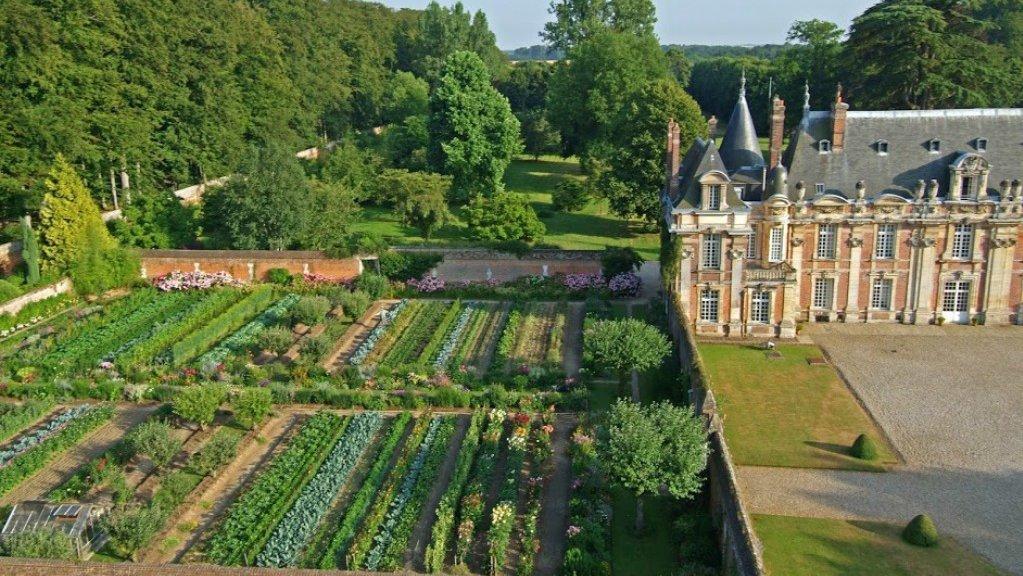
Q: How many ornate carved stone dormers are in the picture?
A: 2